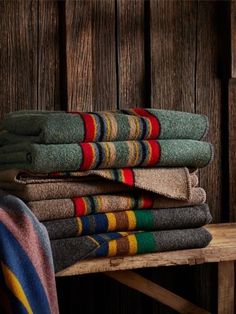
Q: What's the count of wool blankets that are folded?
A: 6